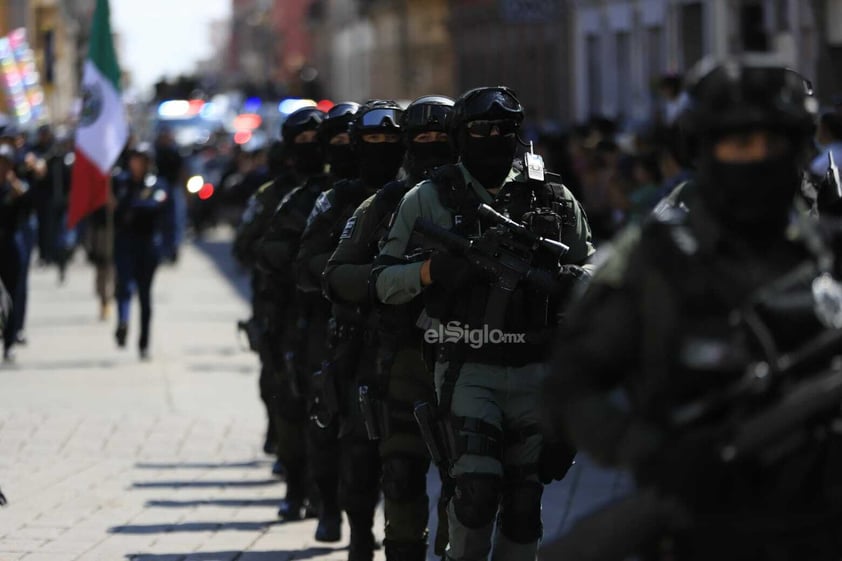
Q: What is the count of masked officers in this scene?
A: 6